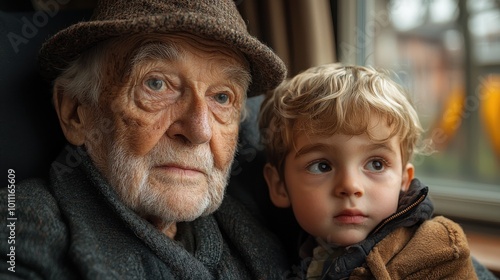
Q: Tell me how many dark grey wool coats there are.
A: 1